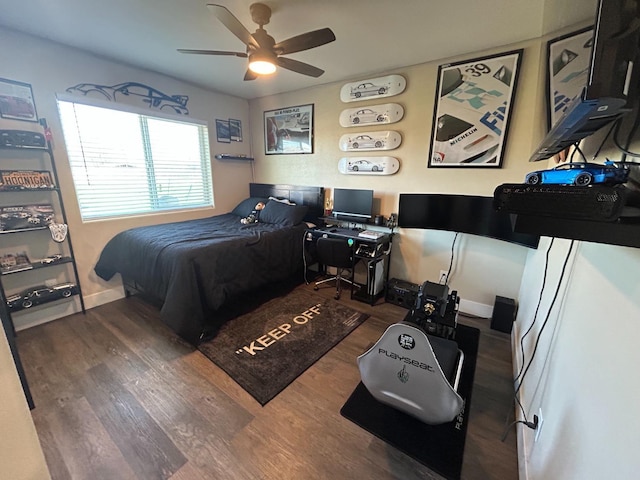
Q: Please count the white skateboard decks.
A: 4